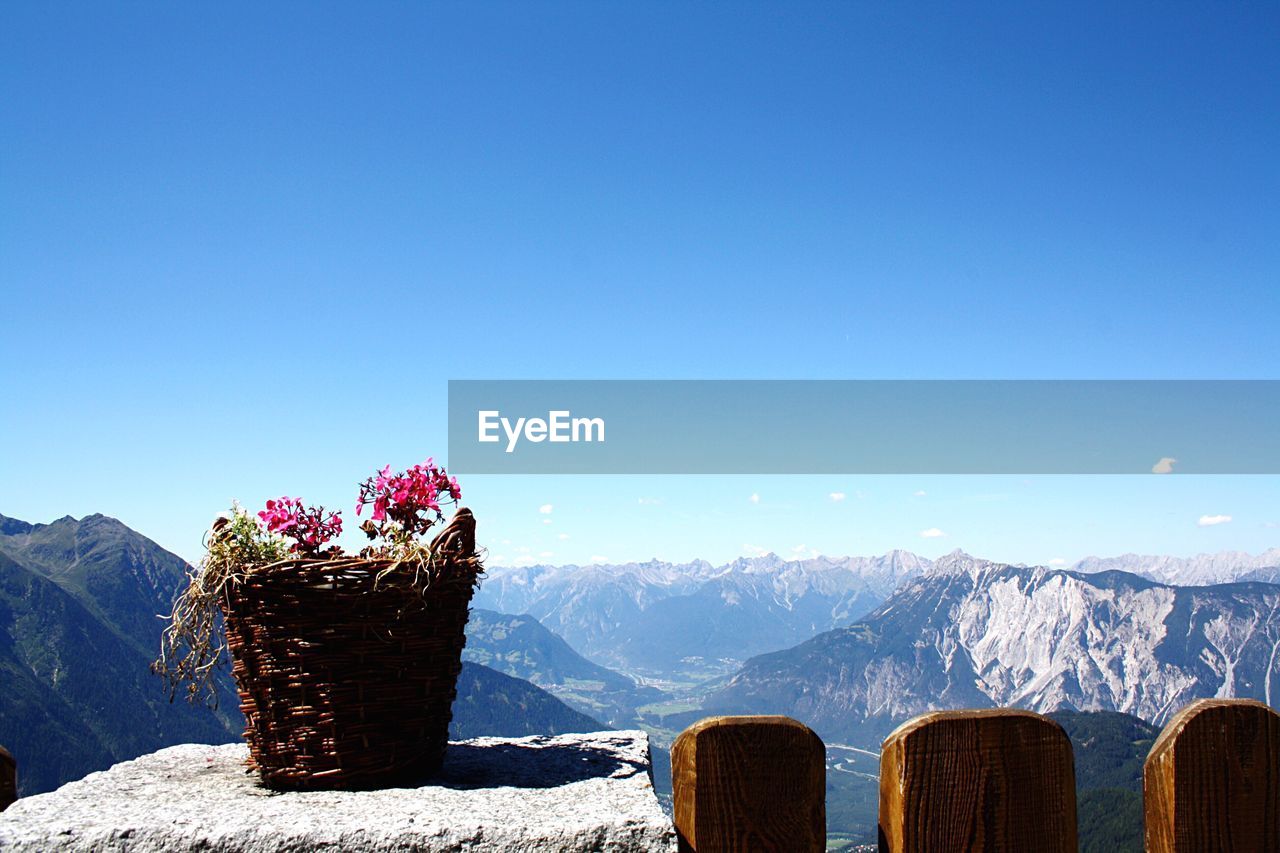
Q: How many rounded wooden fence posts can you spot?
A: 3